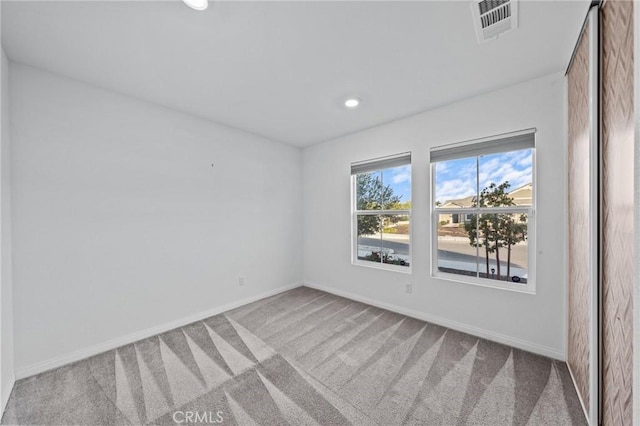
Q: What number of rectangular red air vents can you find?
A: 0